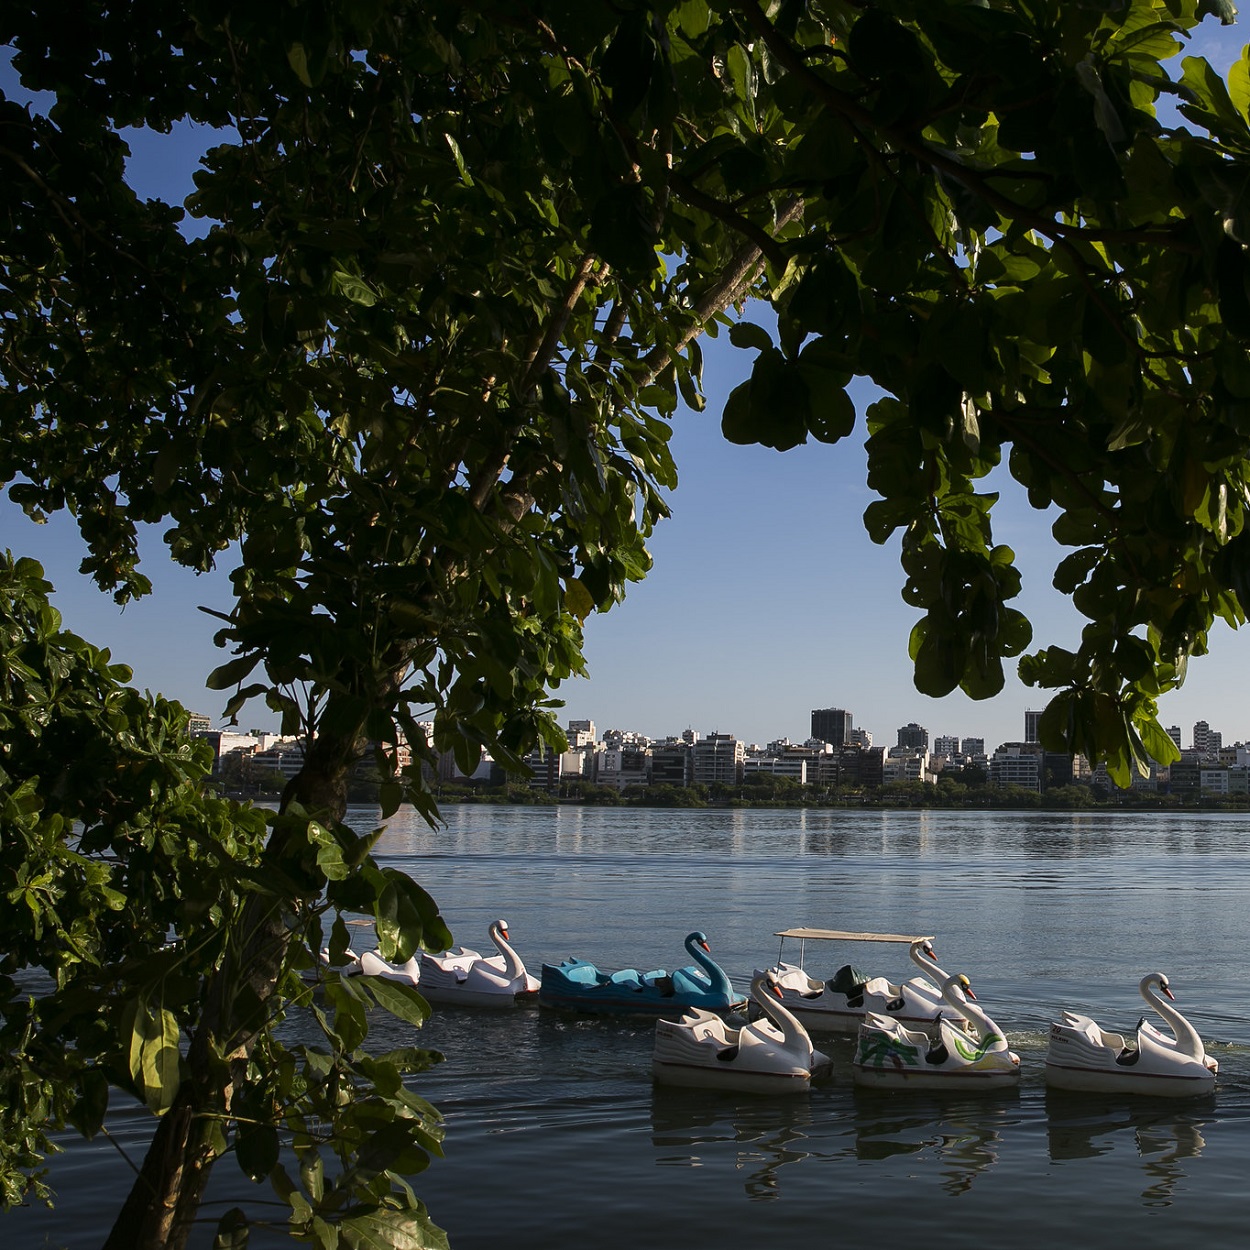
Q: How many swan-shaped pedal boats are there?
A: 7